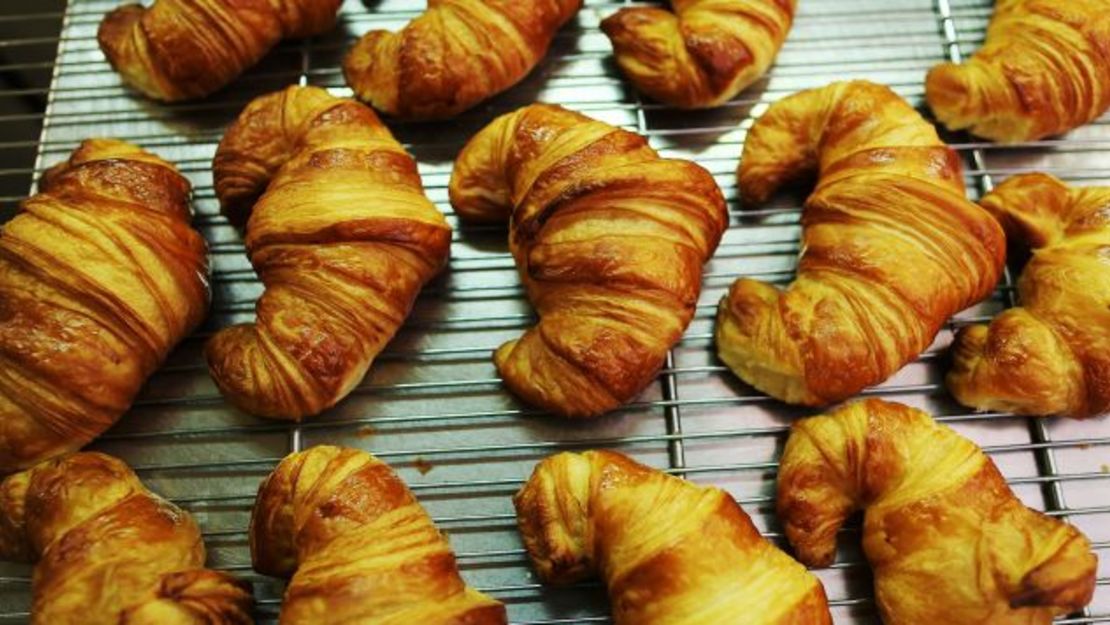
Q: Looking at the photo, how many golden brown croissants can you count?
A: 13